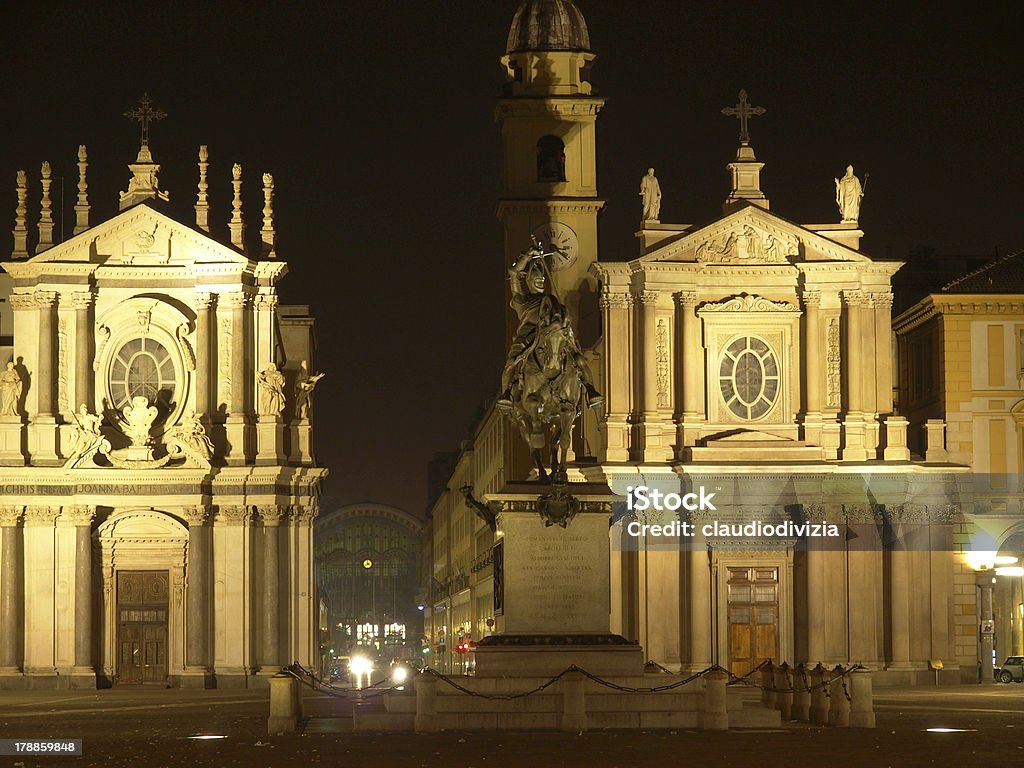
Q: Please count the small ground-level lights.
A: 2